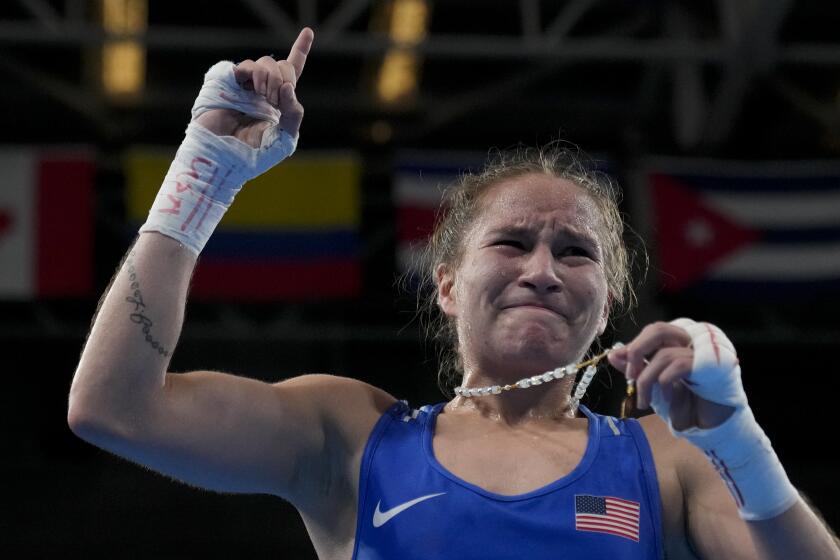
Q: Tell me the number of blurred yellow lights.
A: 2